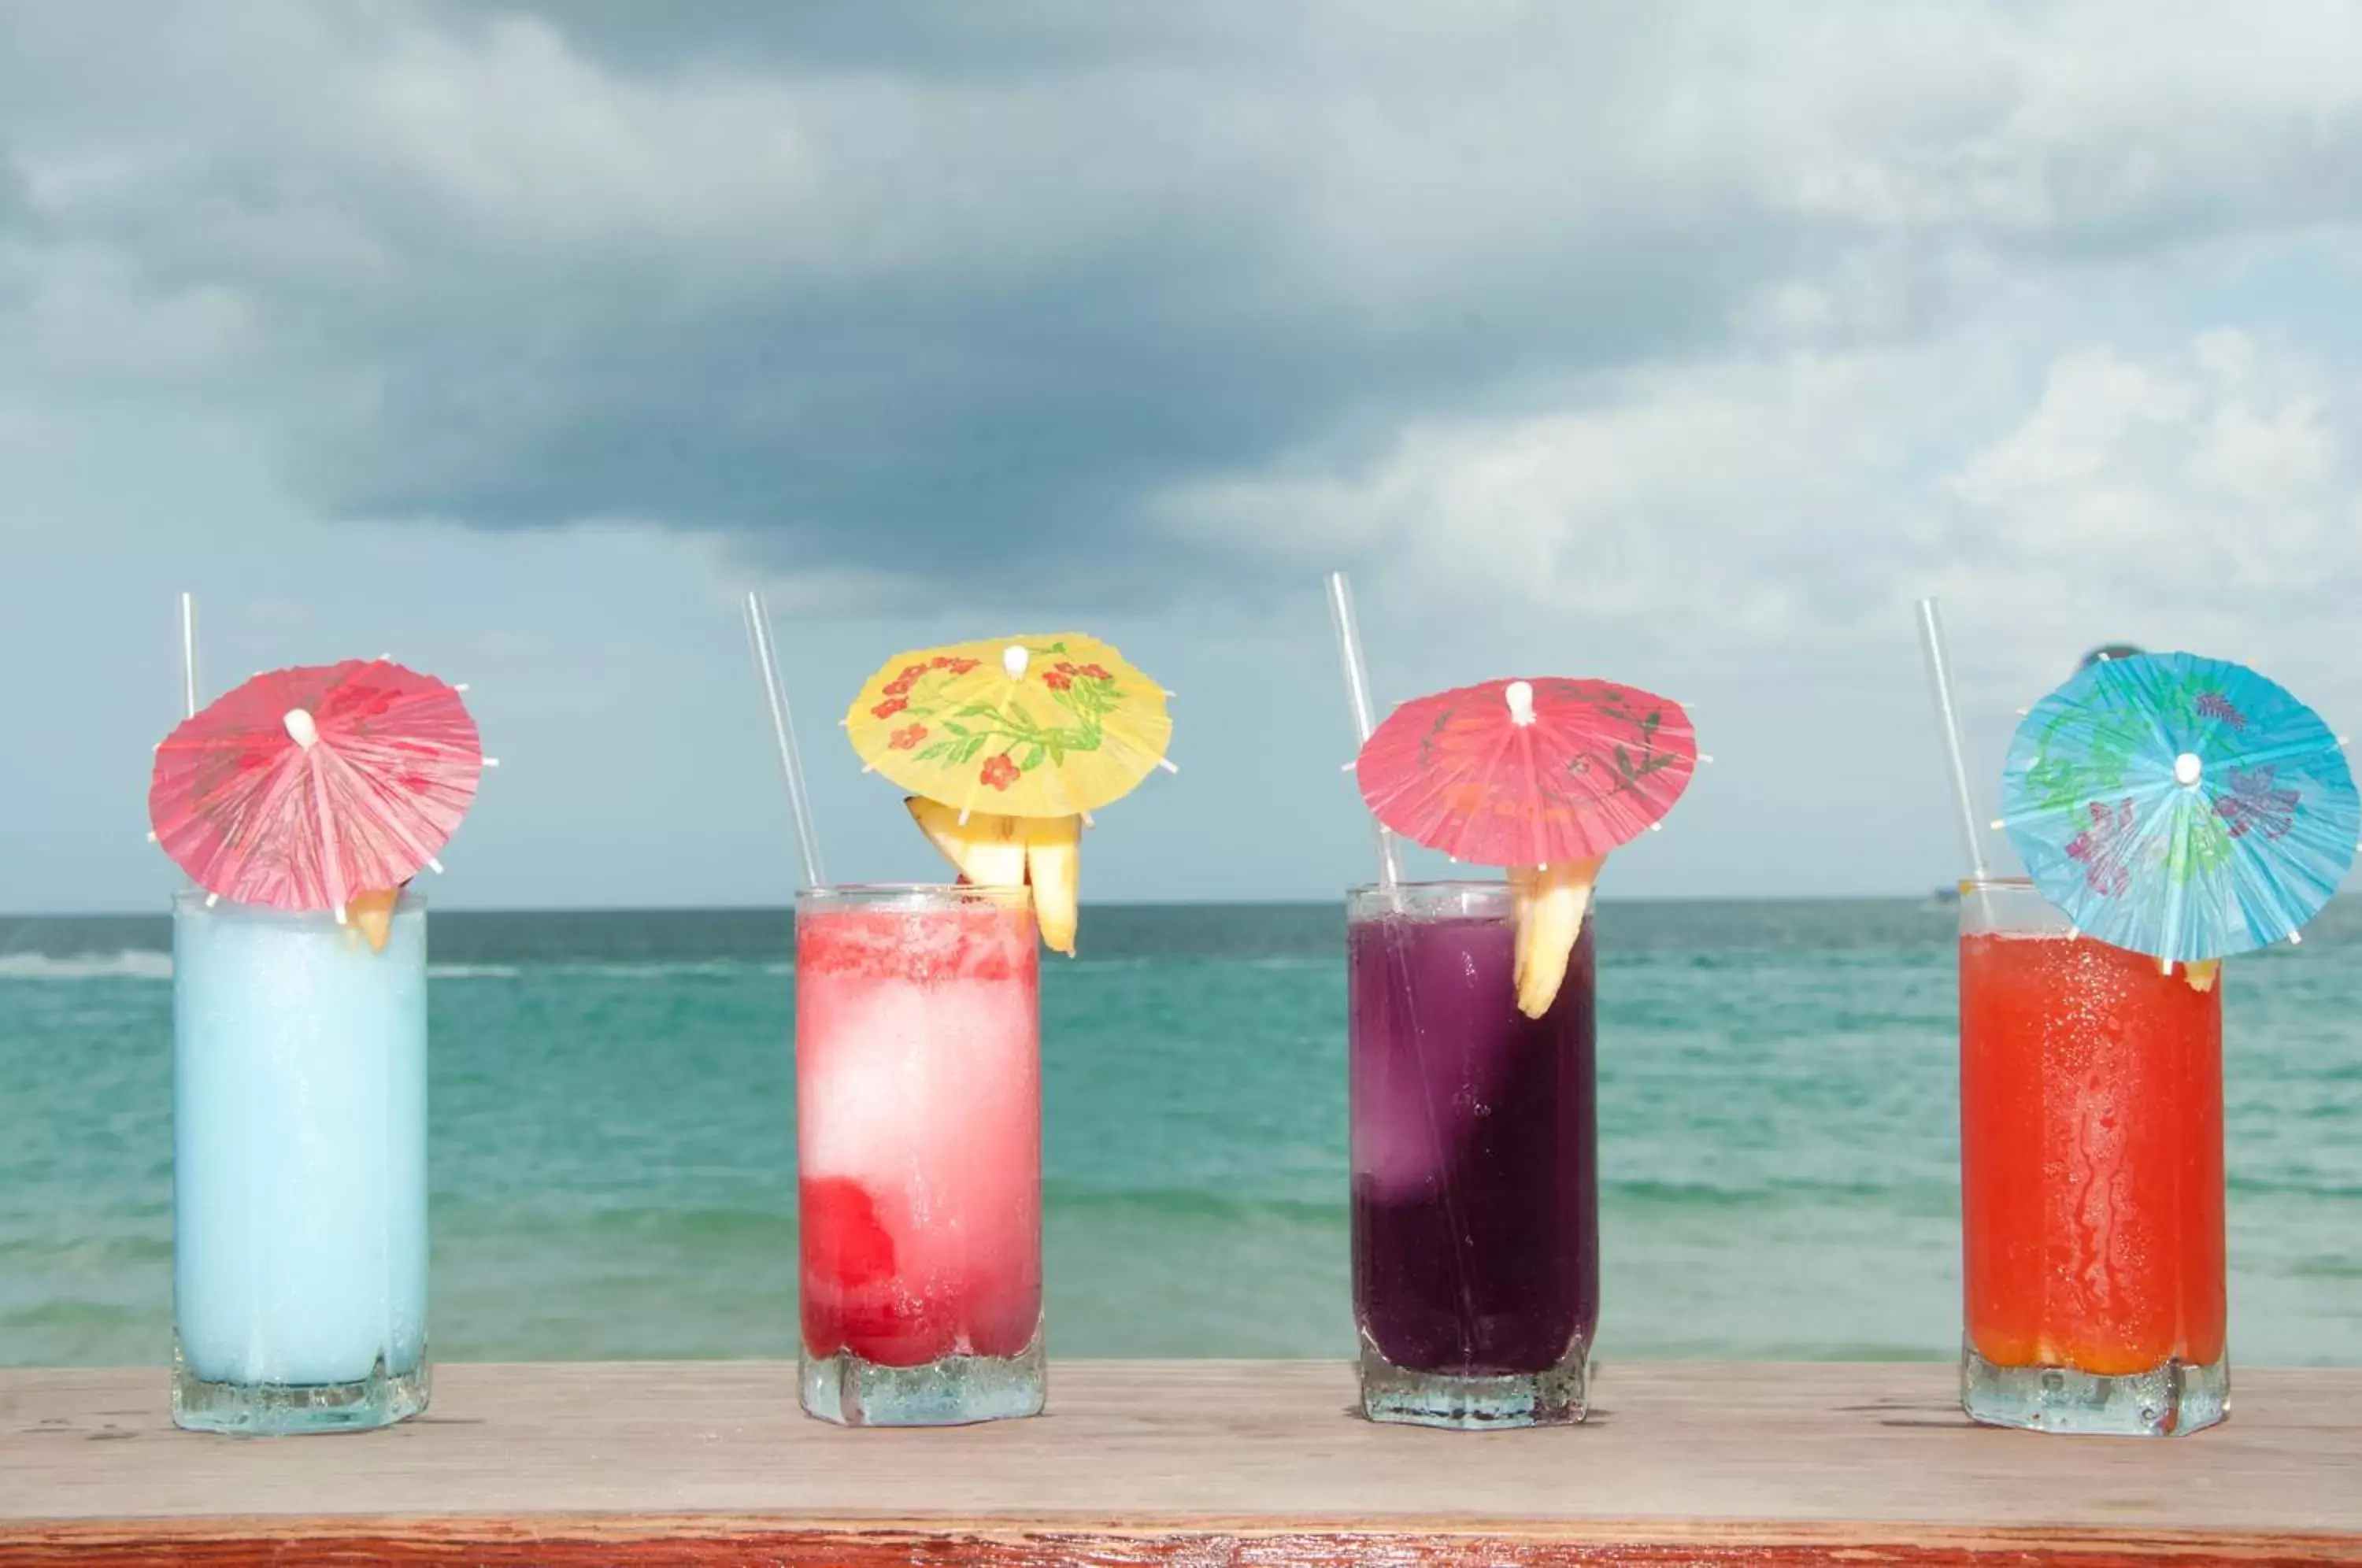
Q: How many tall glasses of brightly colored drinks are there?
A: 4